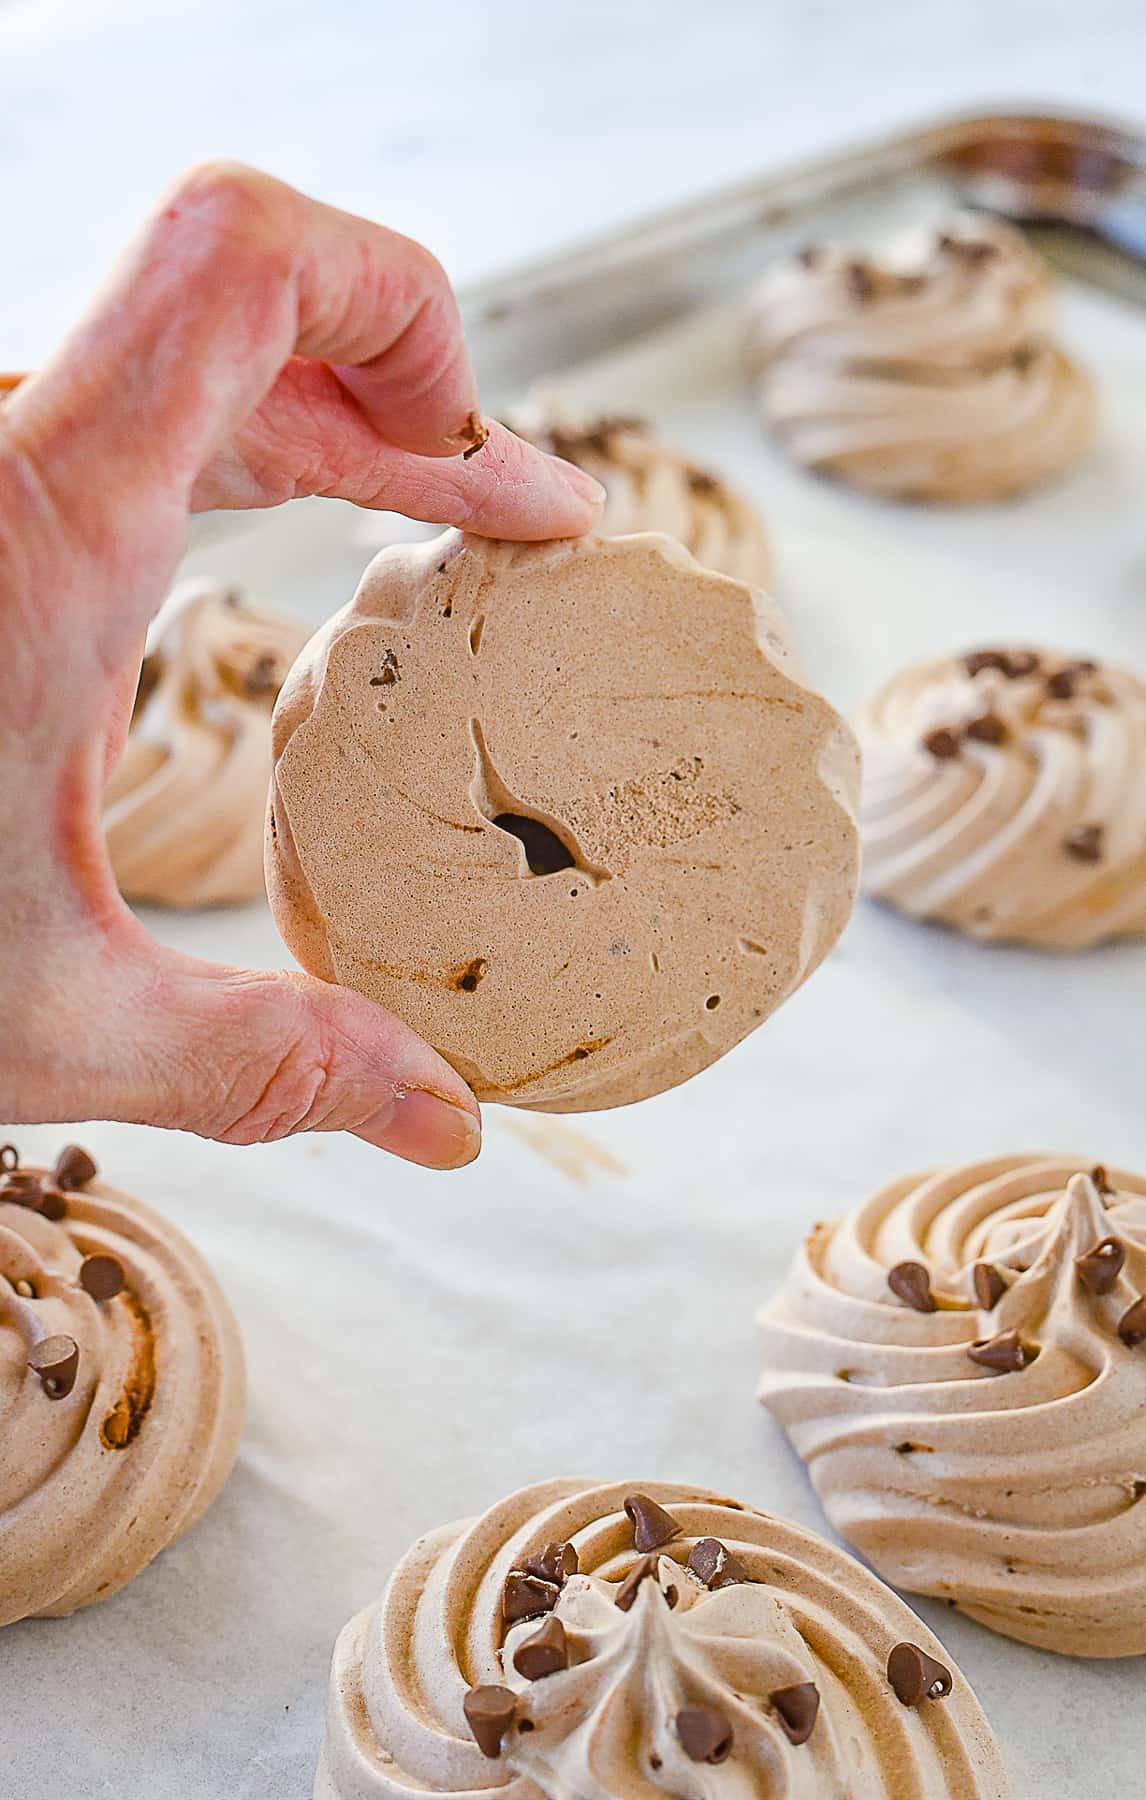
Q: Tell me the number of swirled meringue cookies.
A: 8